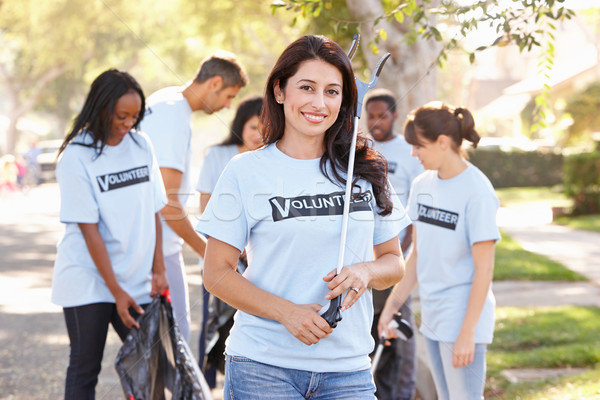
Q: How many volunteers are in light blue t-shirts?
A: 6